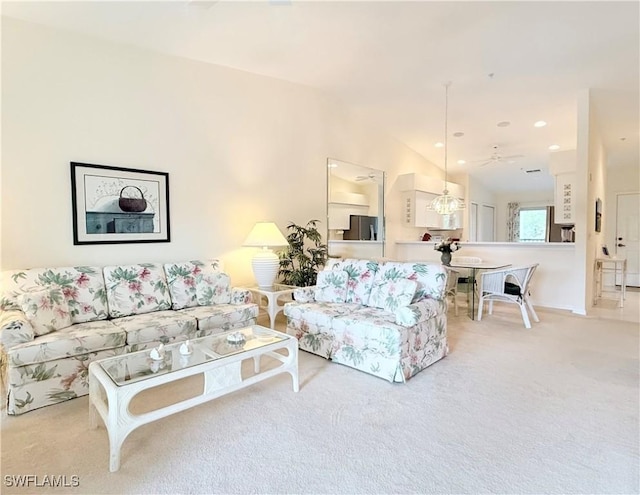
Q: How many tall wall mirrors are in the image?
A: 1